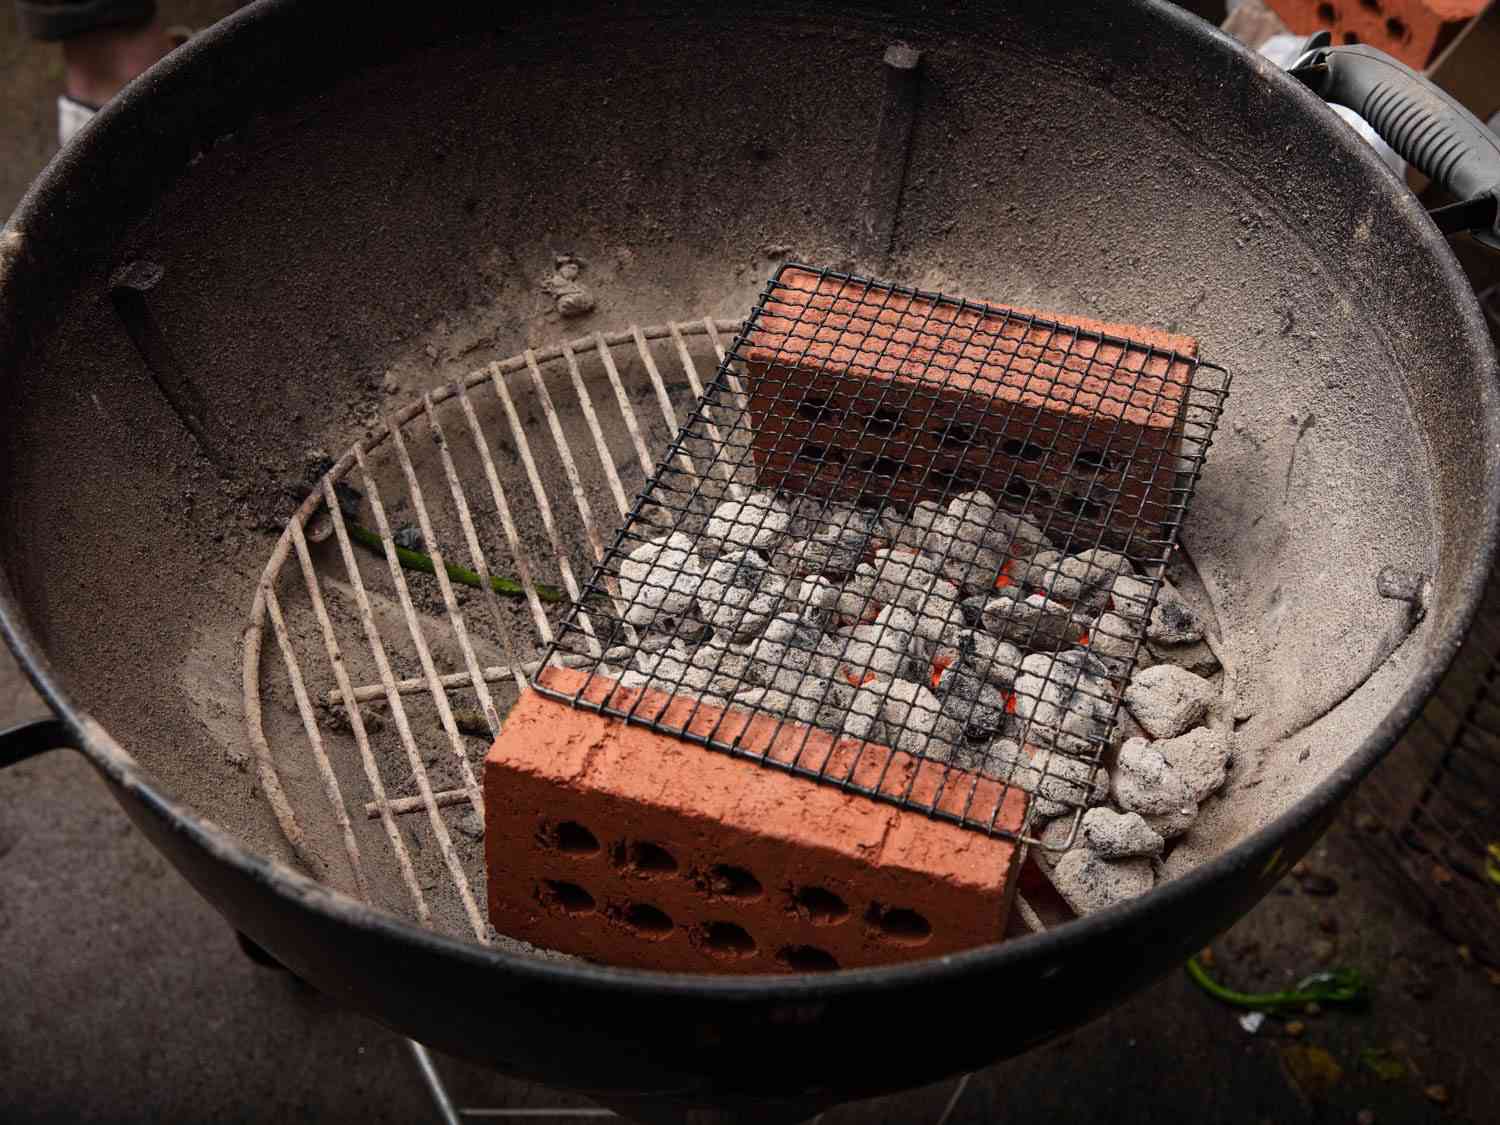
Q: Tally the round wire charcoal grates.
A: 1